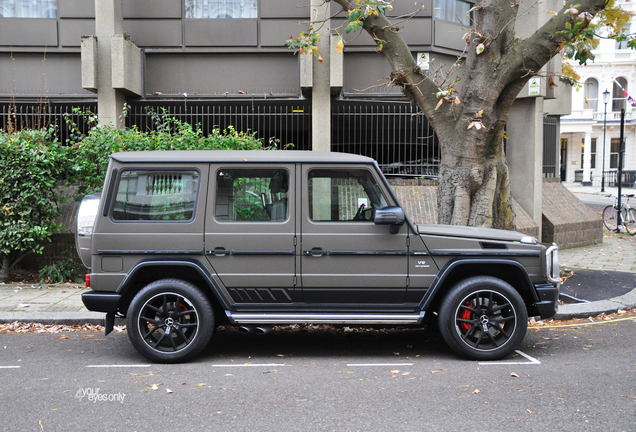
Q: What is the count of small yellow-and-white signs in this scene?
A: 2